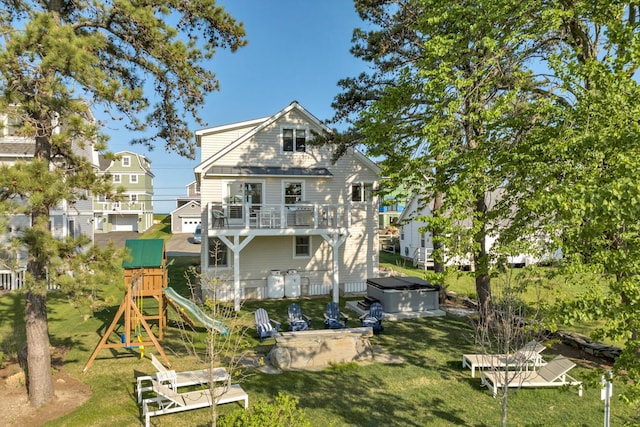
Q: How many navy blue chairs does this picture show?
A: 4